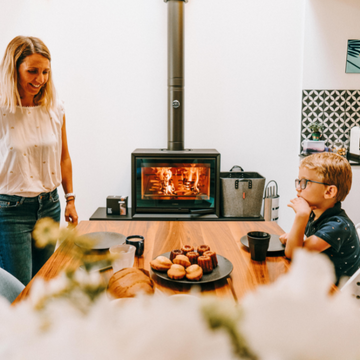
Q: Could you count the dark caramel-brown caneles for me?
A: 6